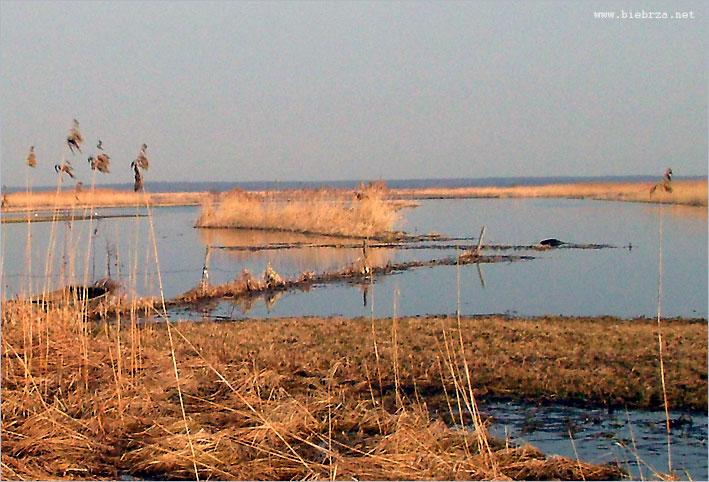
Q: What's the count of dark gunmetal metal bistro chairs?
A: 0